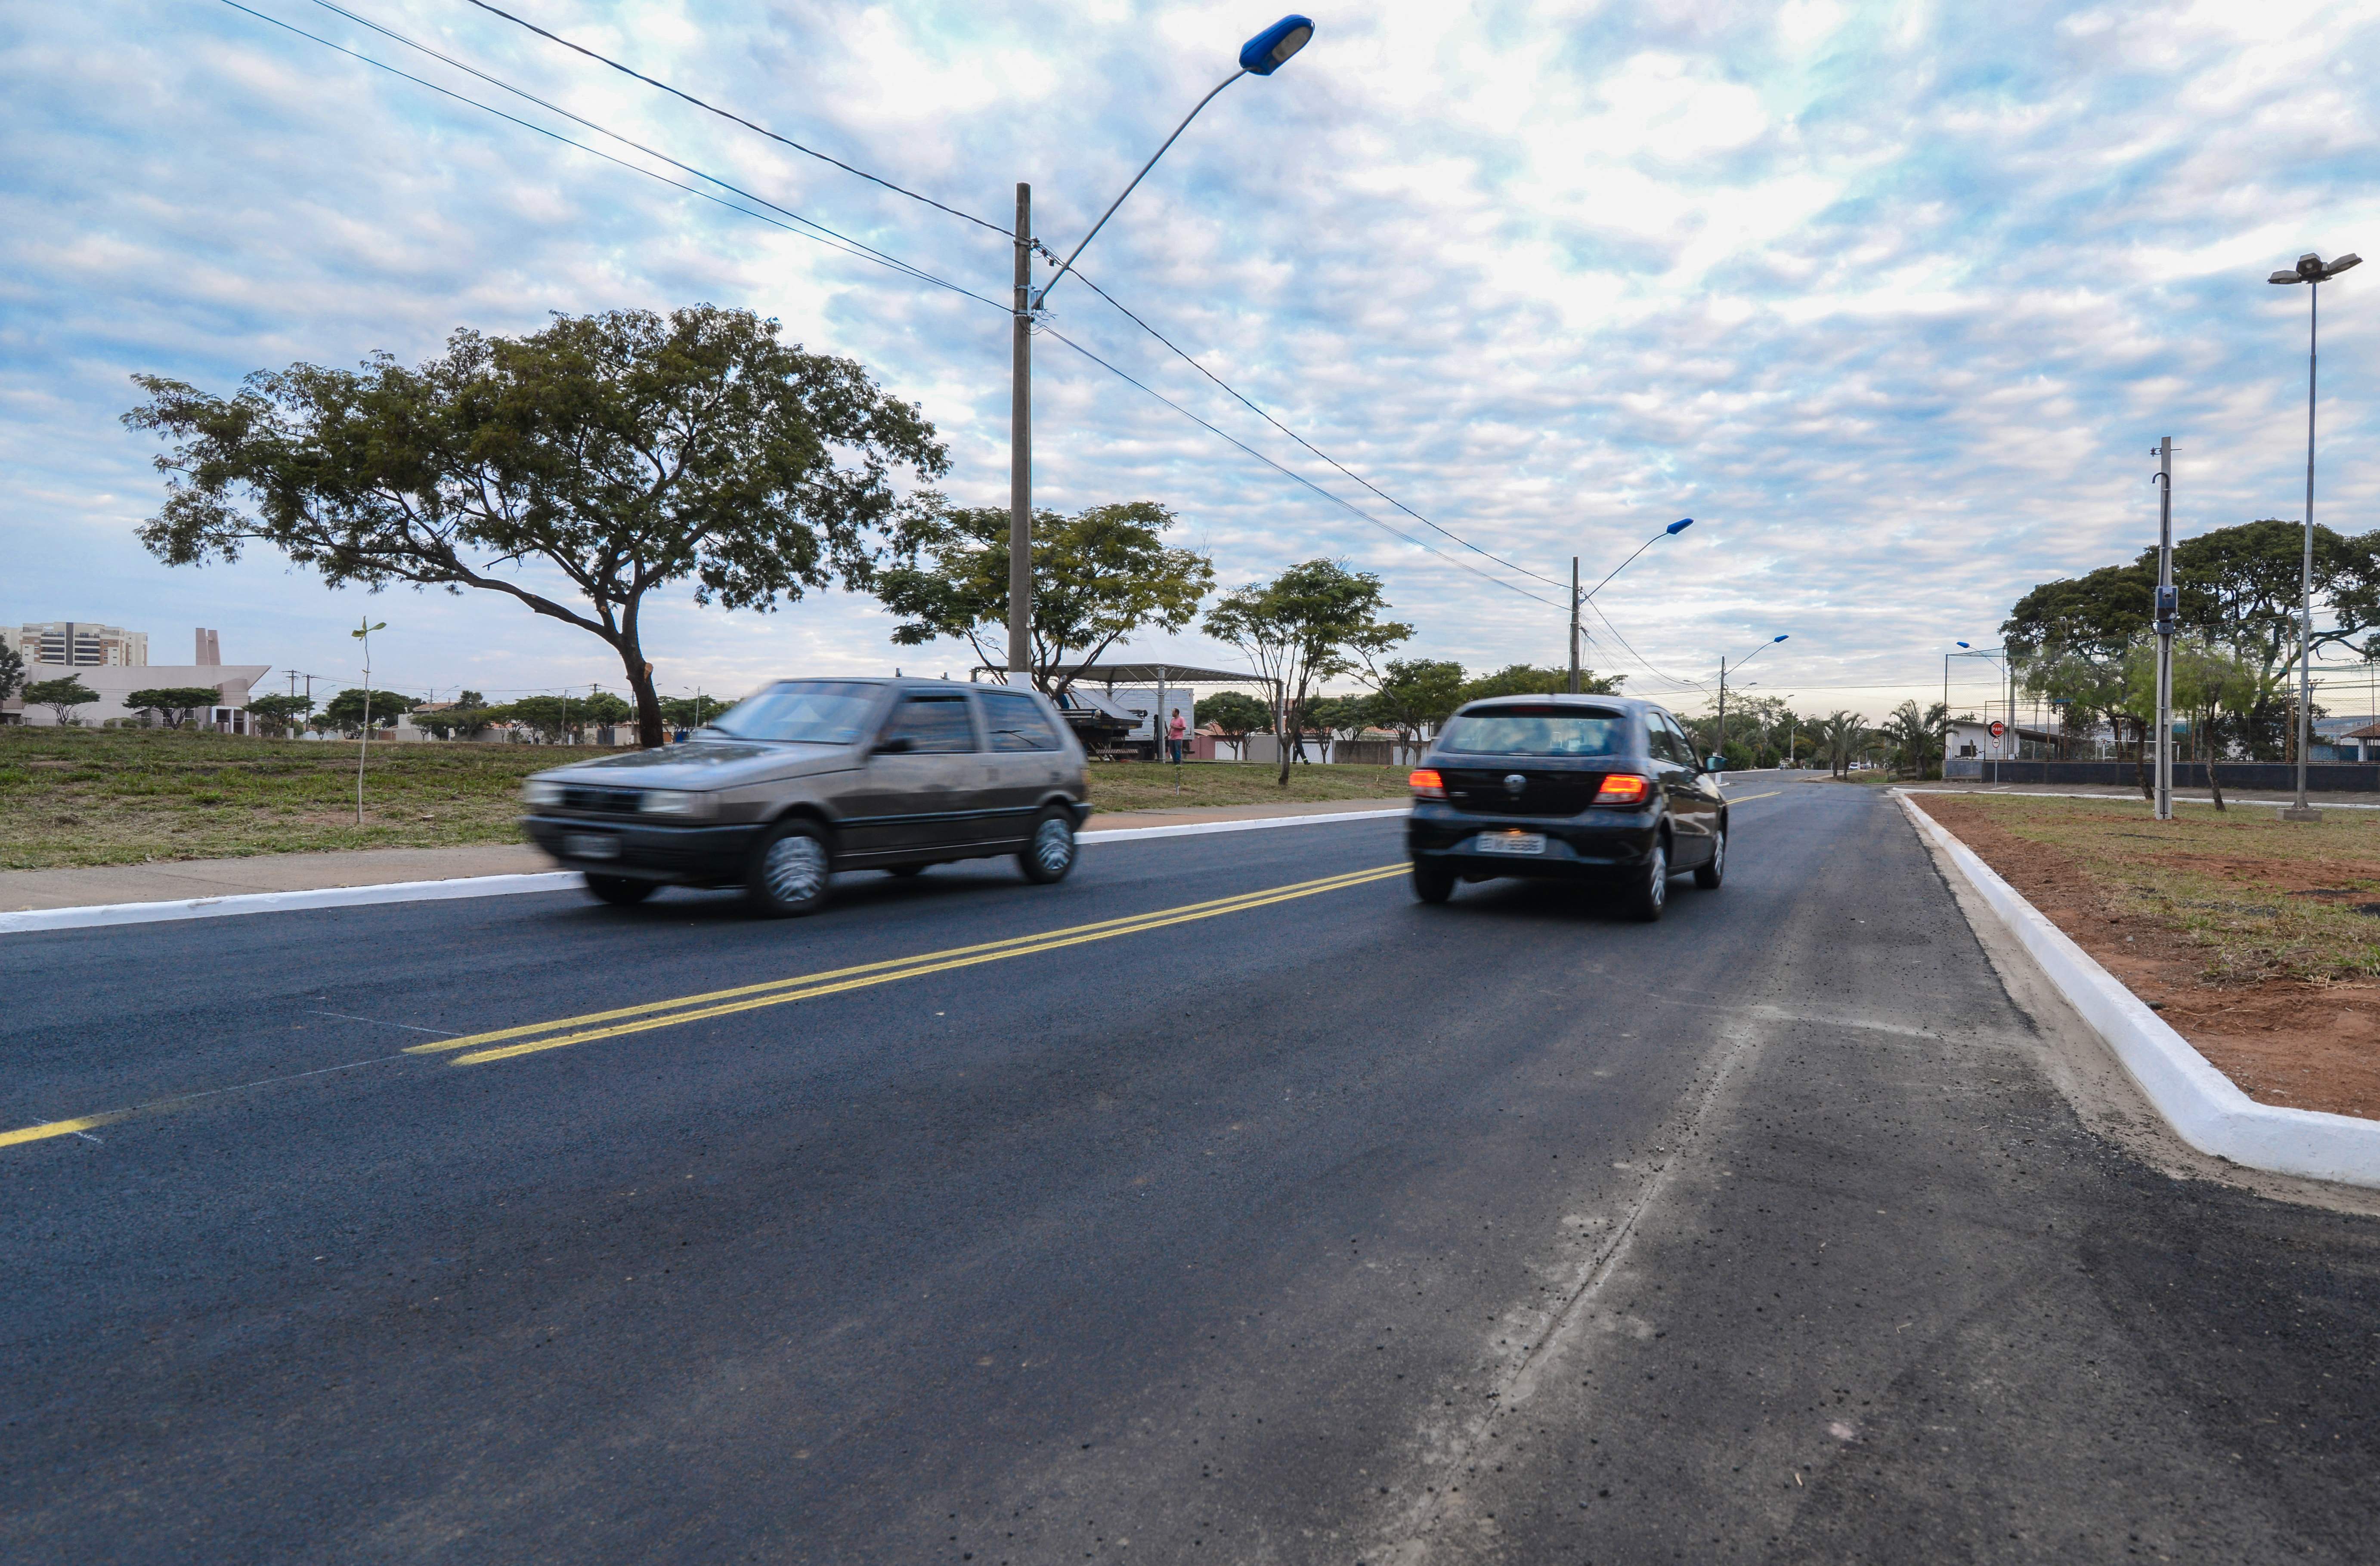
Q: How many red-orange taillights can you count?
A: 2